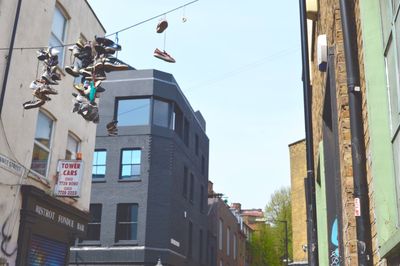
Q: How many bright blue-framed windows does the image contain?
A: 2